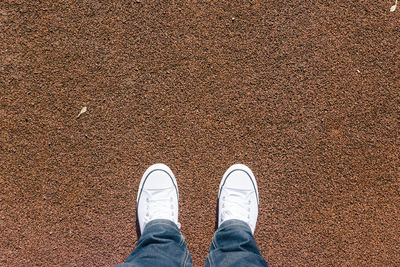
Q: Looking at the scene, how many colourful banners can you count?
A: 0